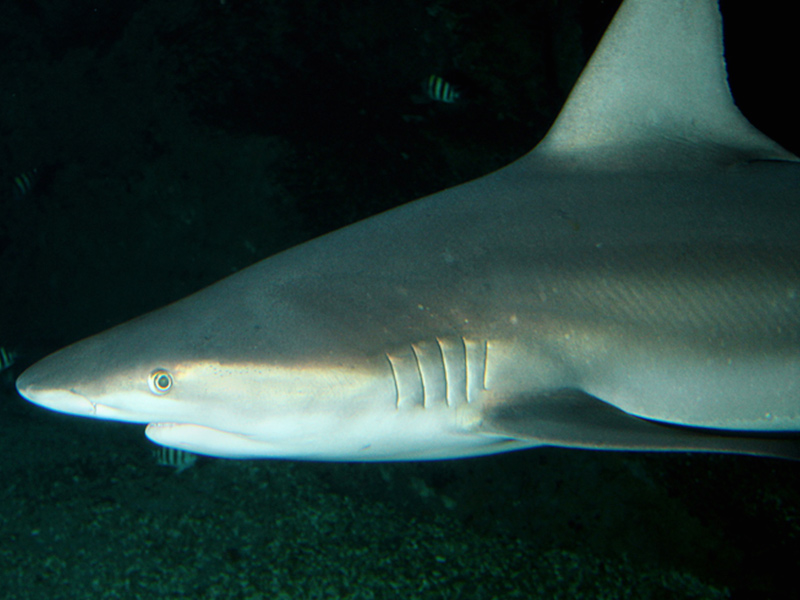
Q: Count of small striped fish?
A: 4